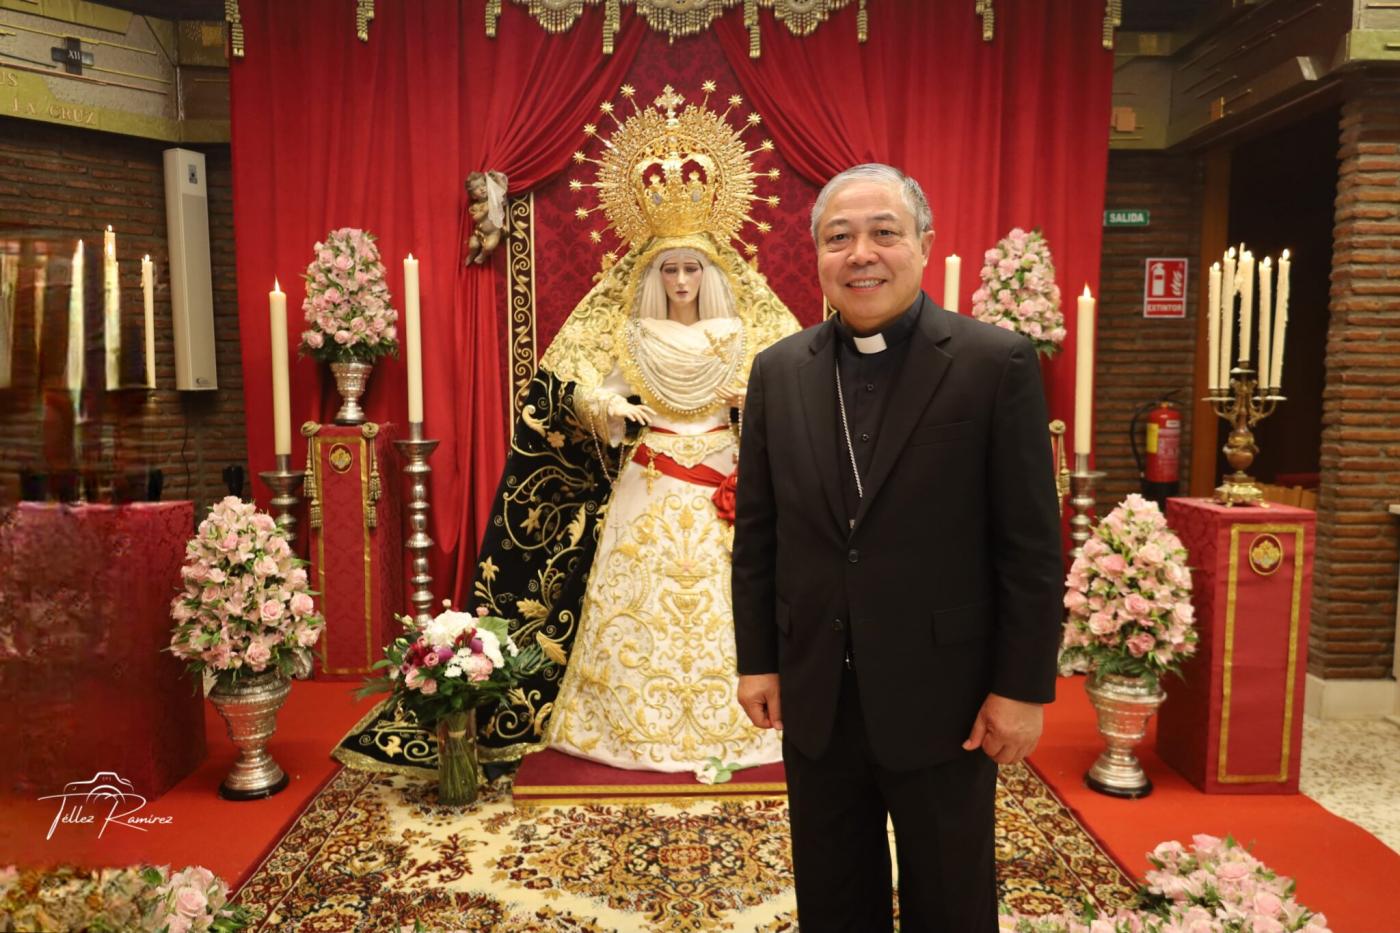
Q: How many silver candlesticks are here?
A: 3